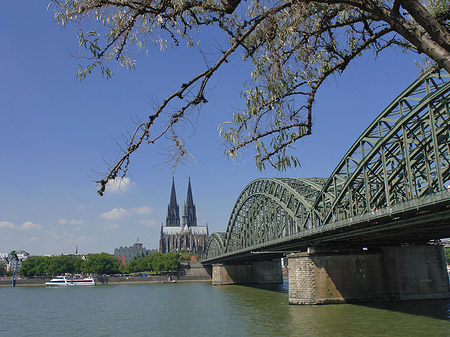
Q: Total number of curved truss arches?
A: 3